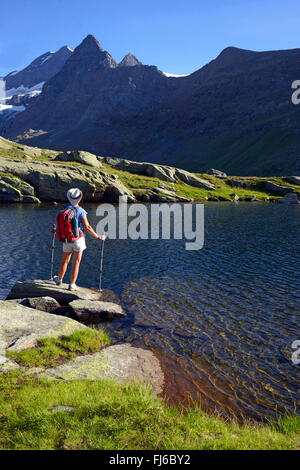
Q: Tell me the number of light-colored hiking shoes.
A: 2